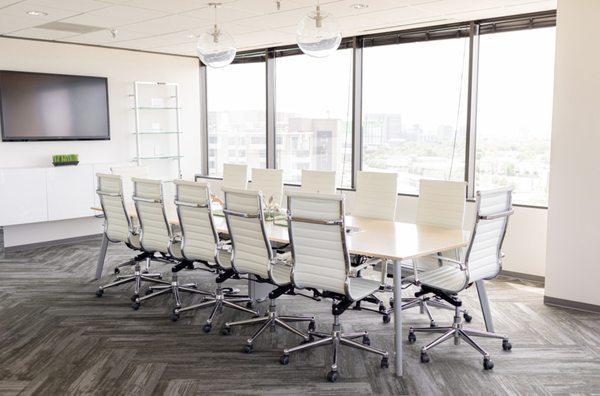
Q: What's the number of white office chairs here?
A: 12